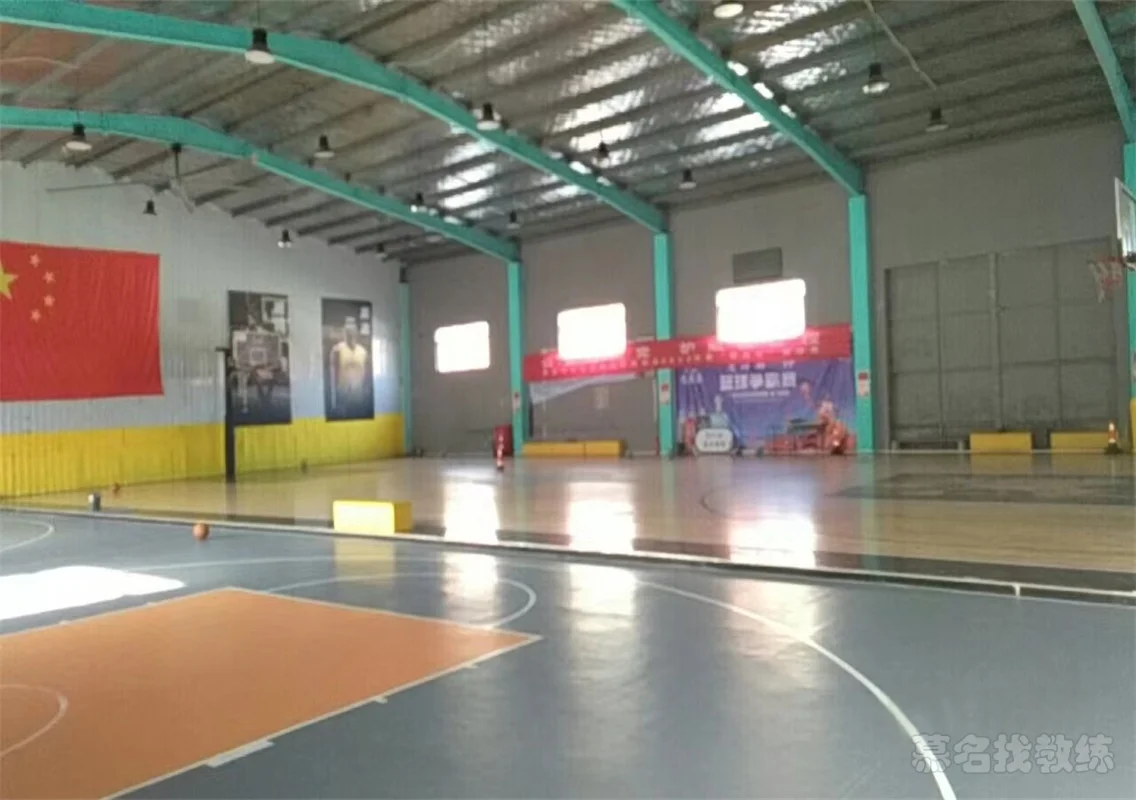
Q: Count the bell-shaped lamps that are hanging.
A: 14